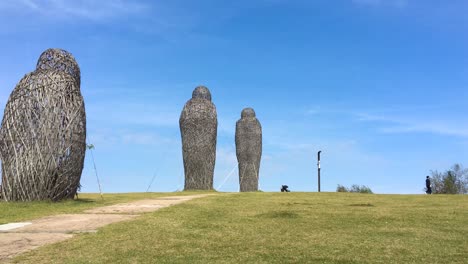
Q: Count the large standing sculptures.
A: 3